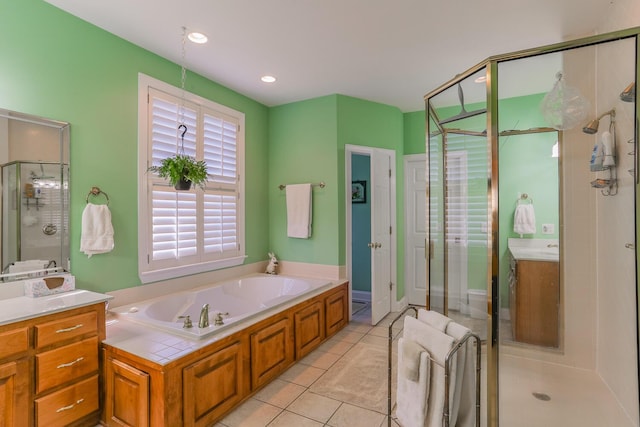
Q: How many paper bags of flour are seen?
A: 0